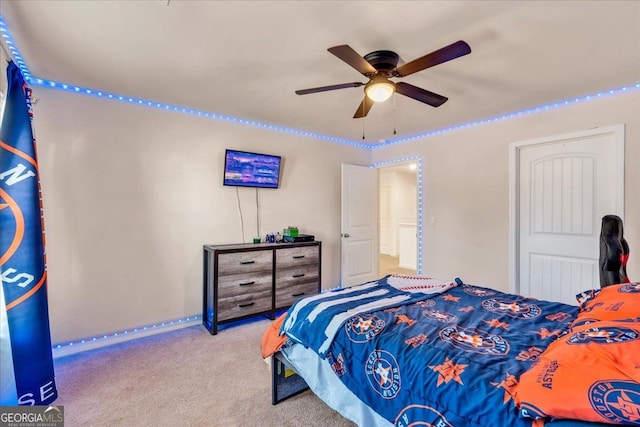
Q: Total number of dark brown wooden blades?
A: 5